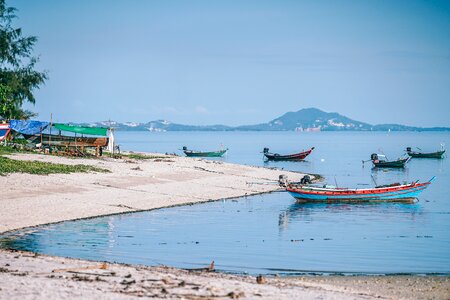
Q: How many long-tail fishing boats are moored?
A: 5